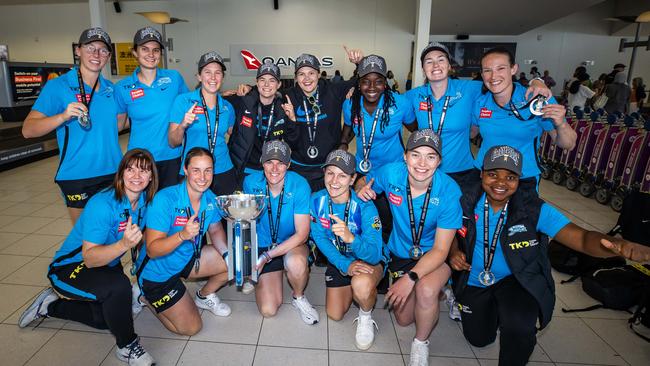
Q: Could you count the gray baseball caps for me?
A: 11